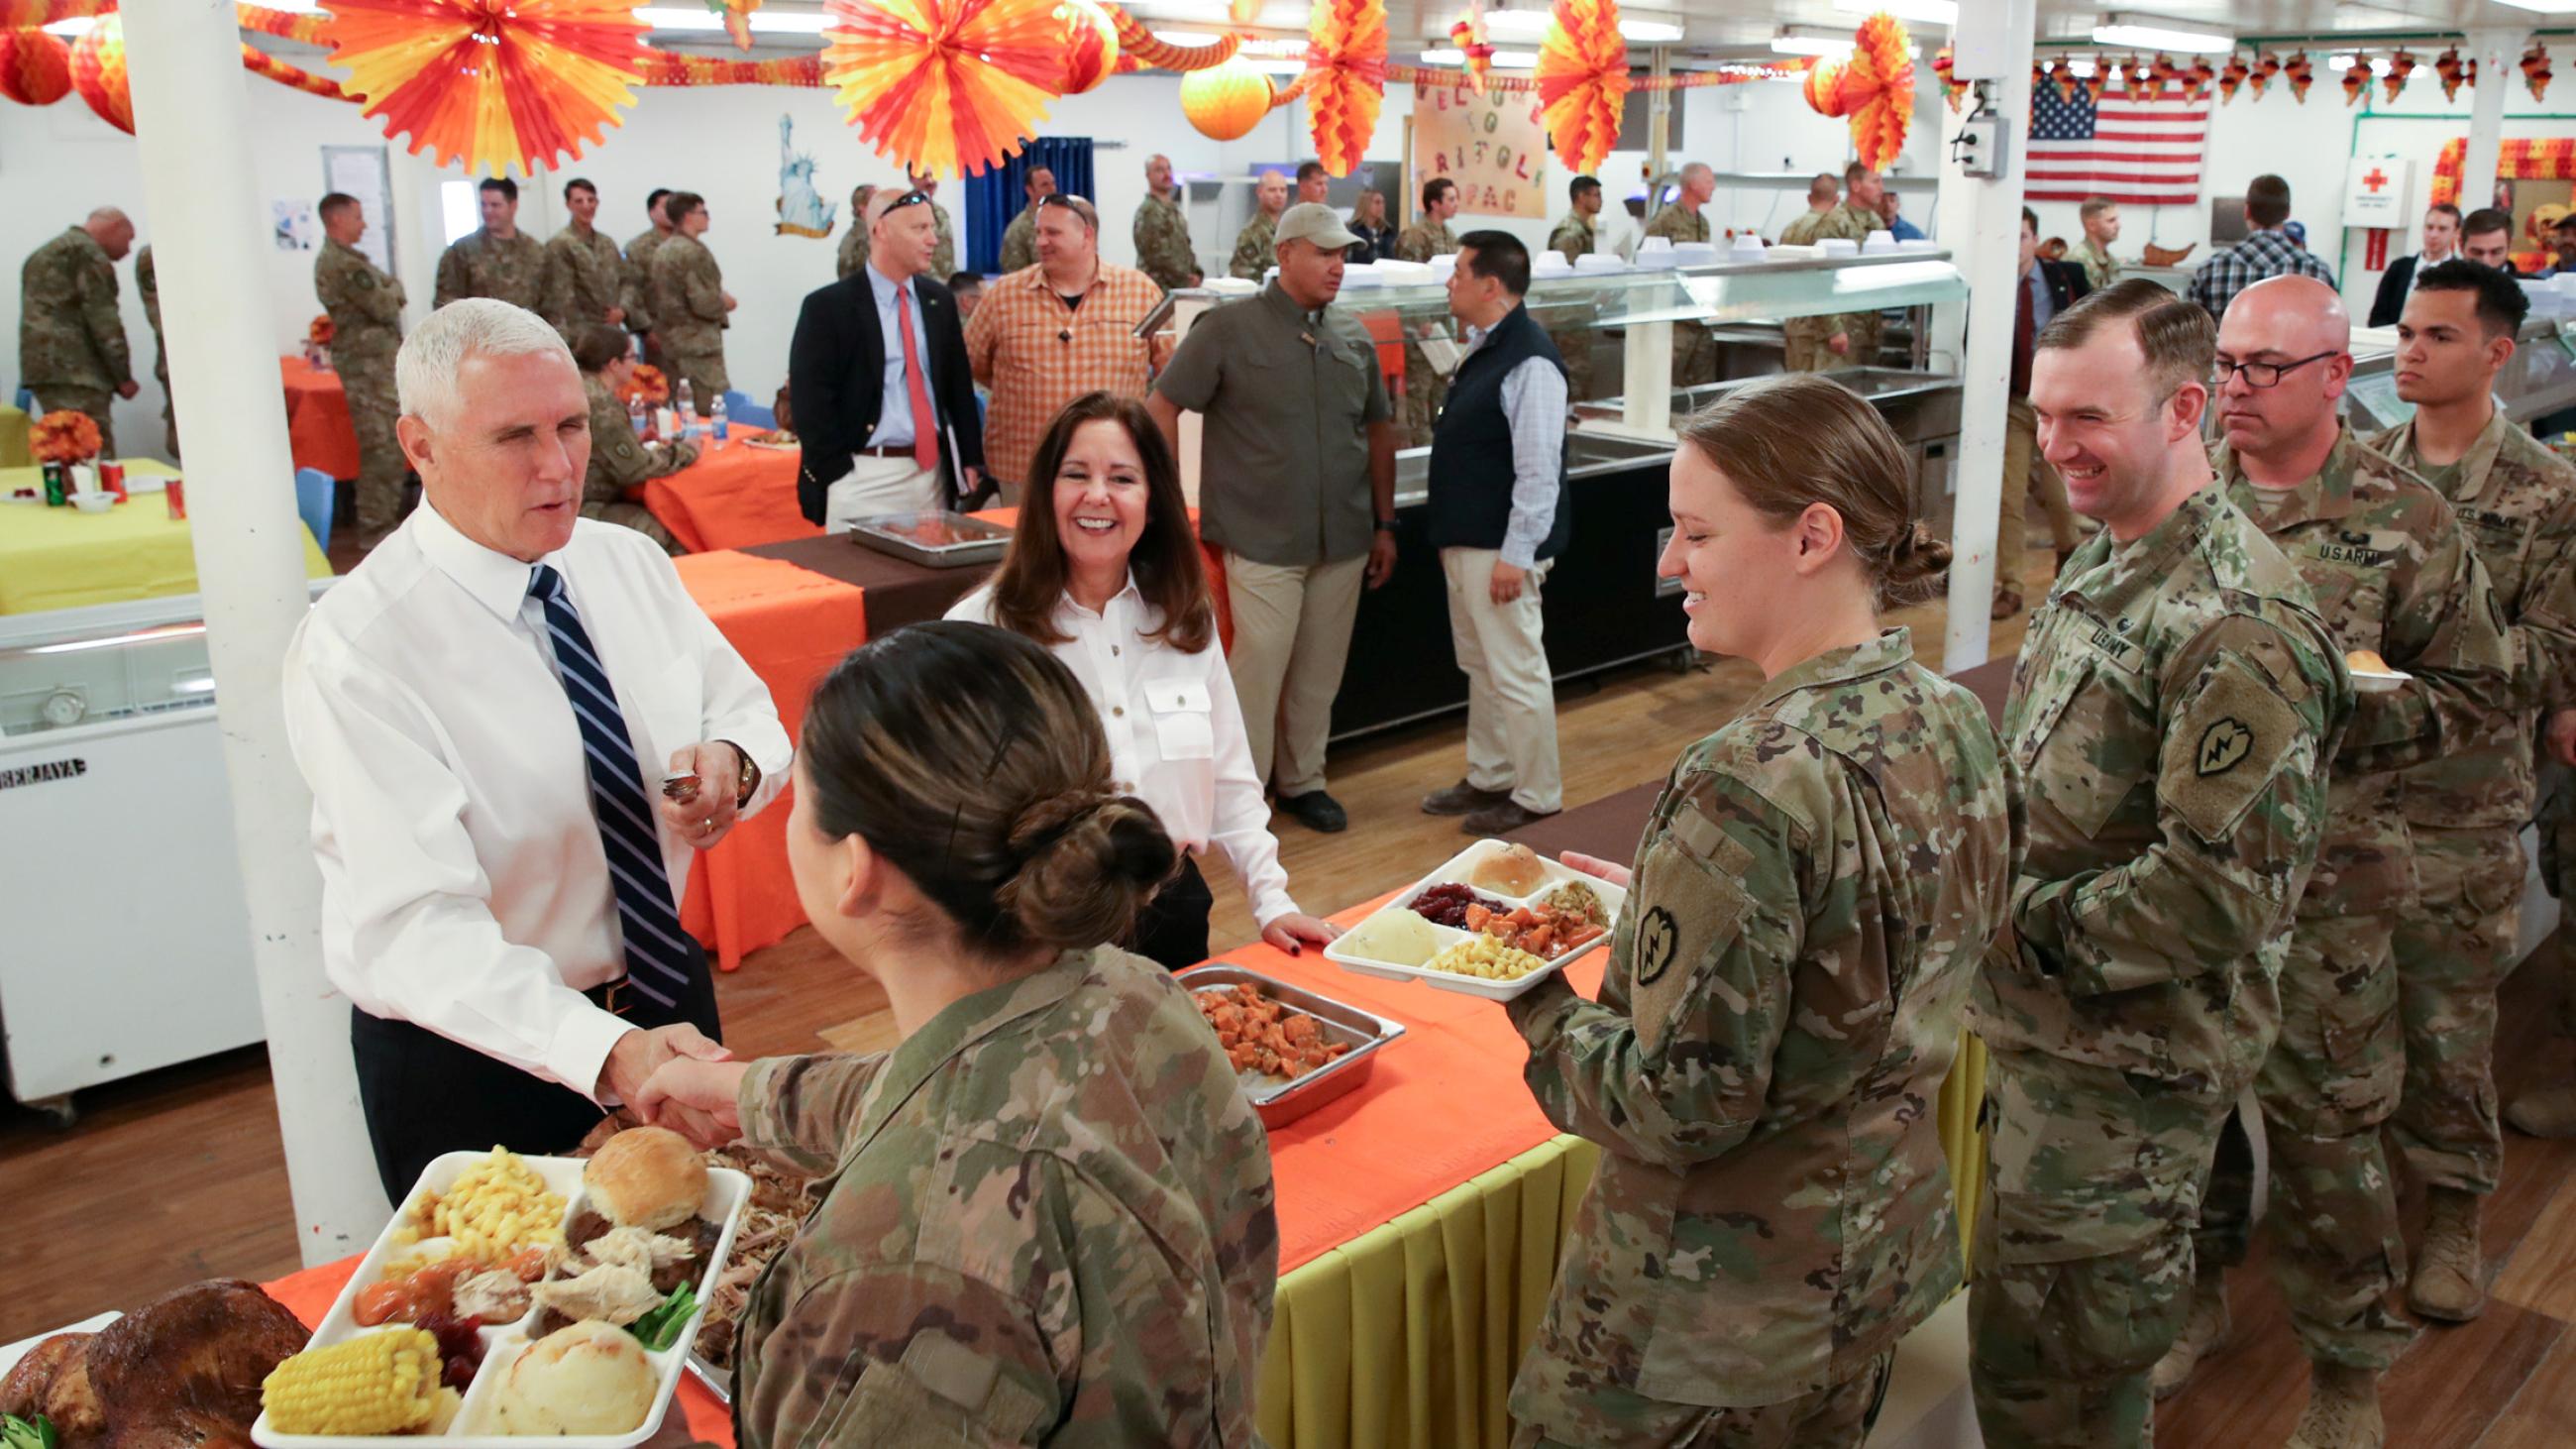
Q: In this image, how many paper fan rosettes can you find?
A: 5